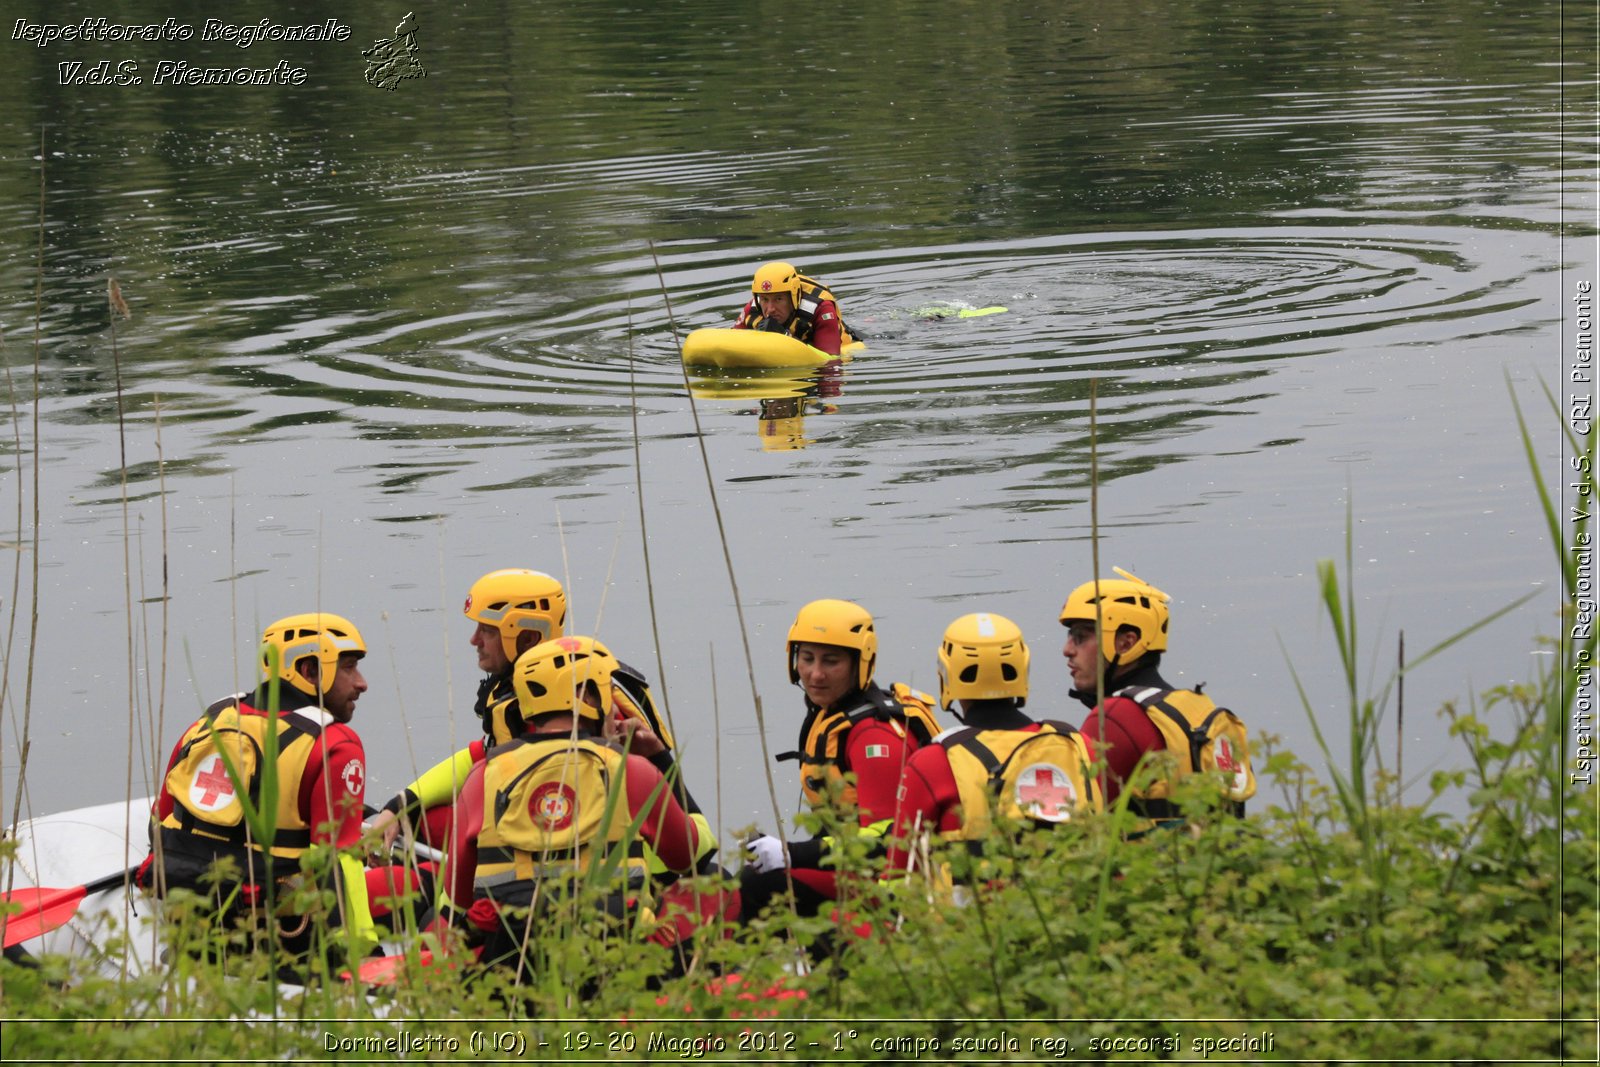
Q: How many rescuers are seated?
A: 6